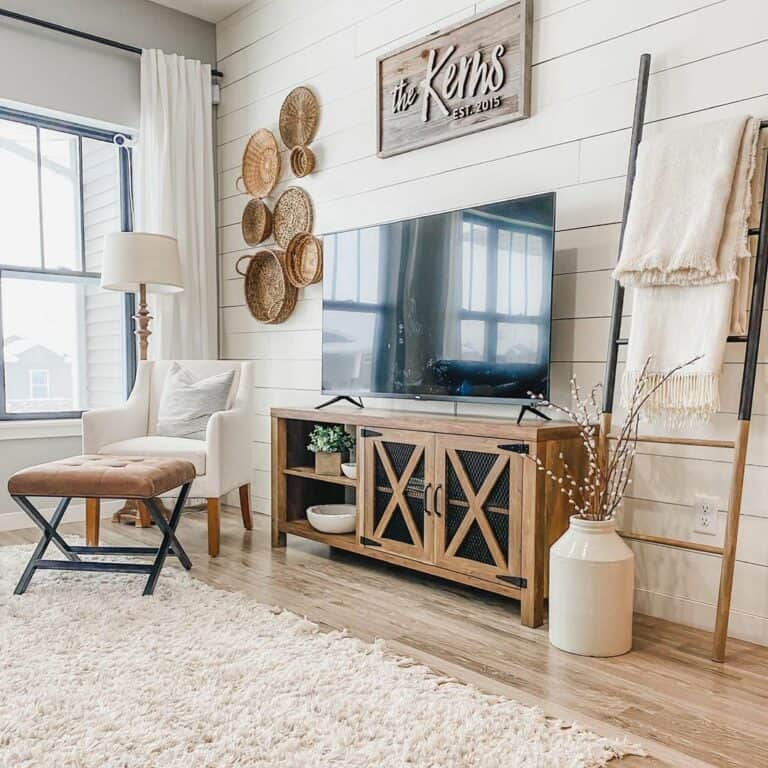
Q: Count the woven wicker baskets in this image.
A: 7